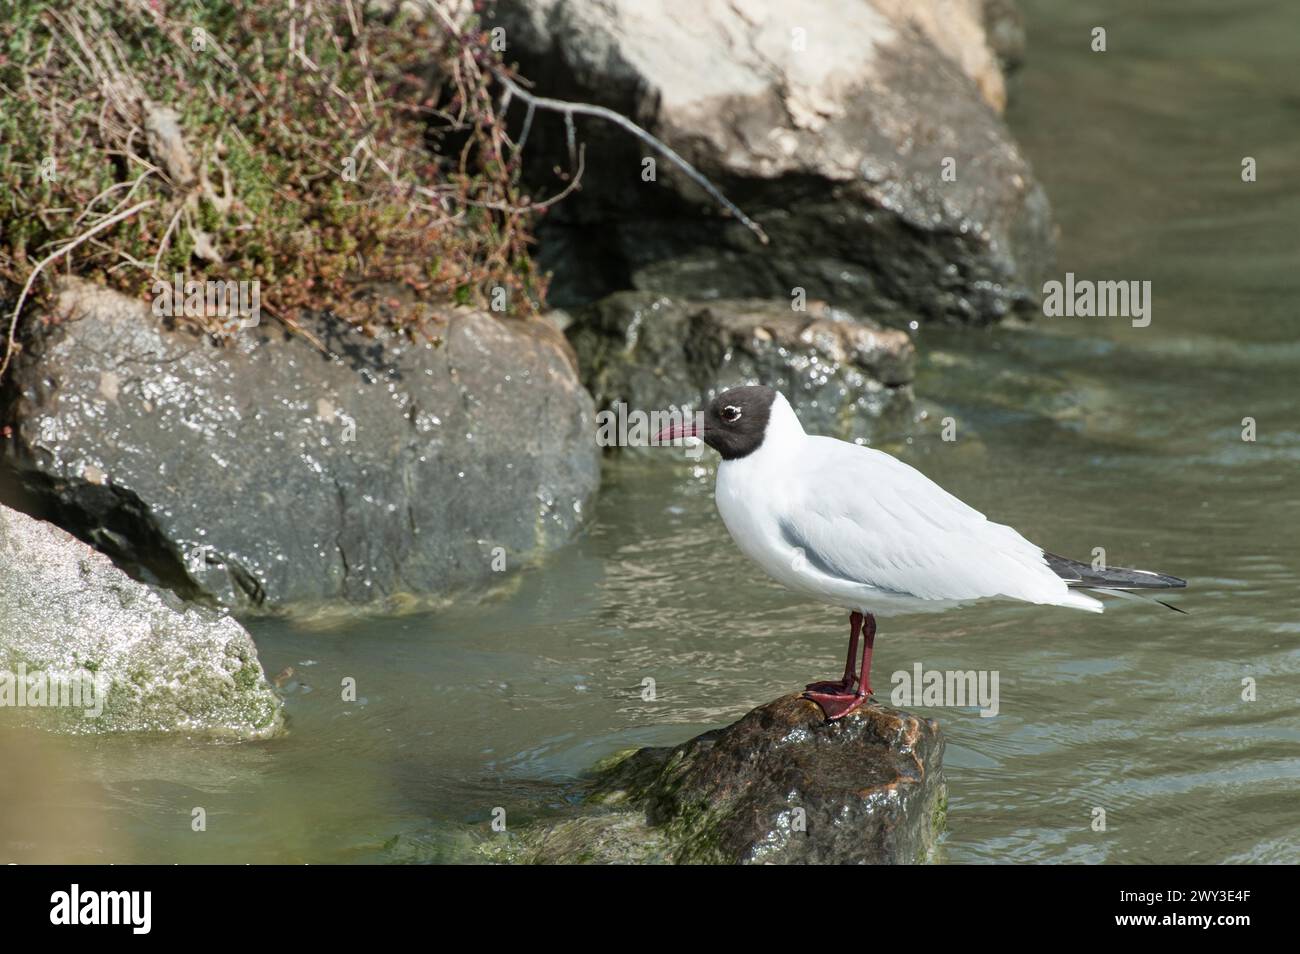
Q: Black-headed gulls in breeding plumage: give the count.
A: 1